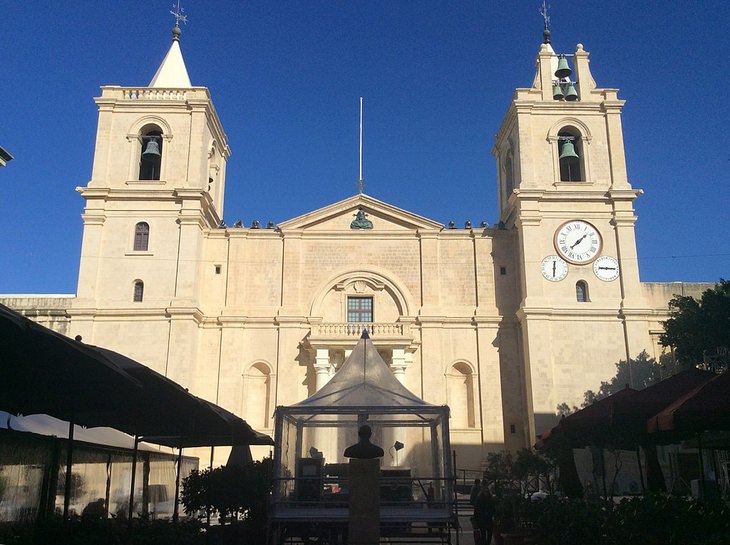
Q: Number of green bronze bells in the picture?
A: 5